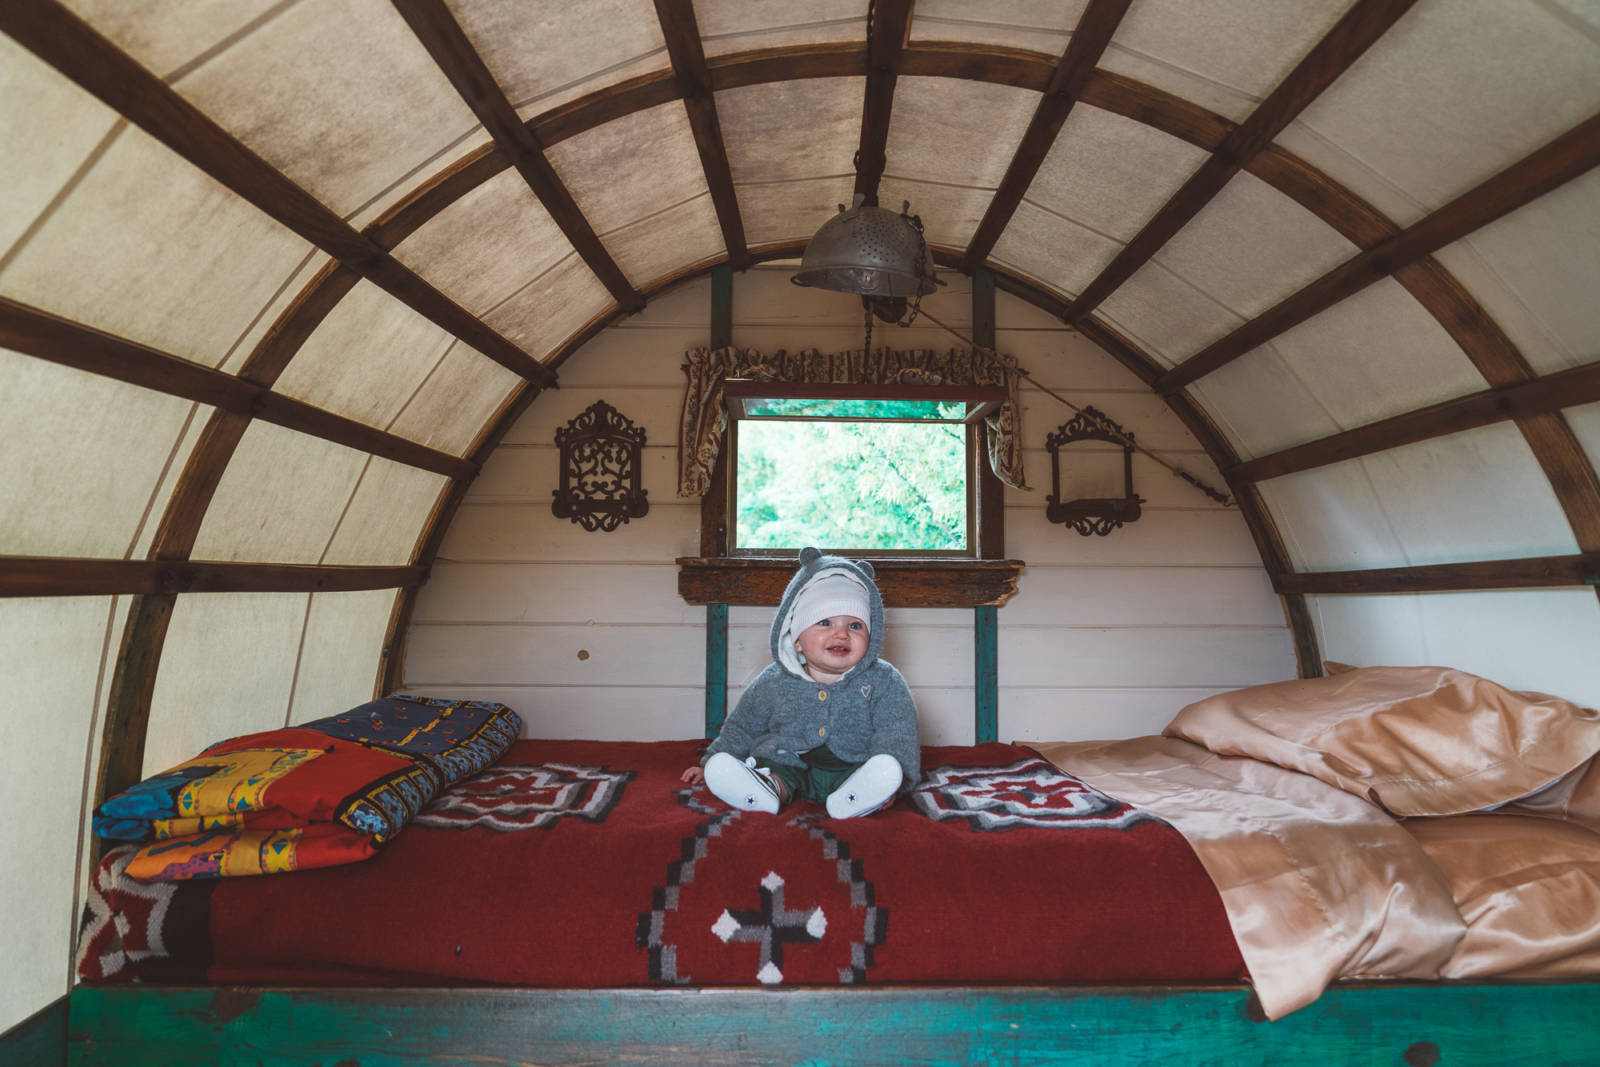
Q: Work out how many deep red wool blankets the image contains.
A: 1